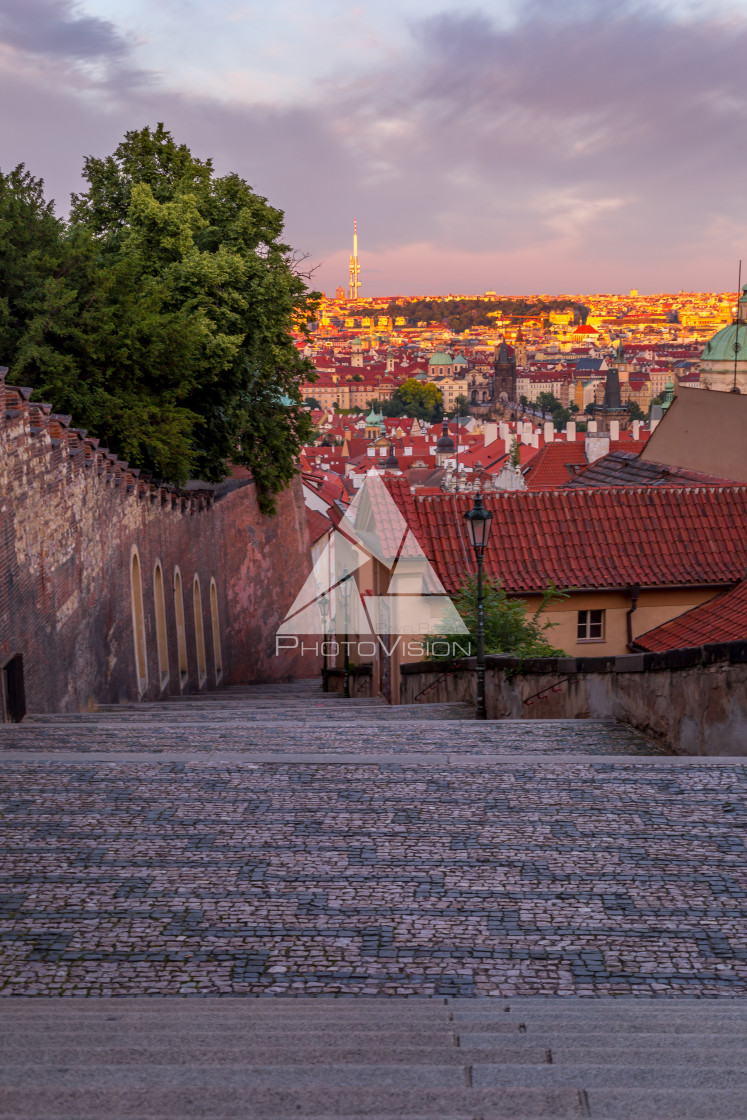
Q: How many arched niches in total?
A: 5